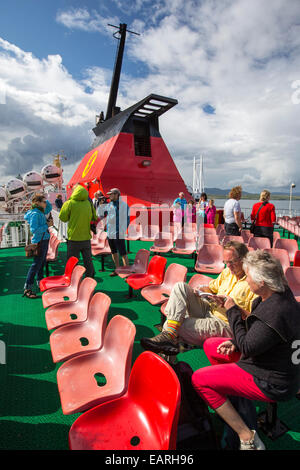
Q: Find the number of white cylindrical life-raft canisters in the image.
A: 4